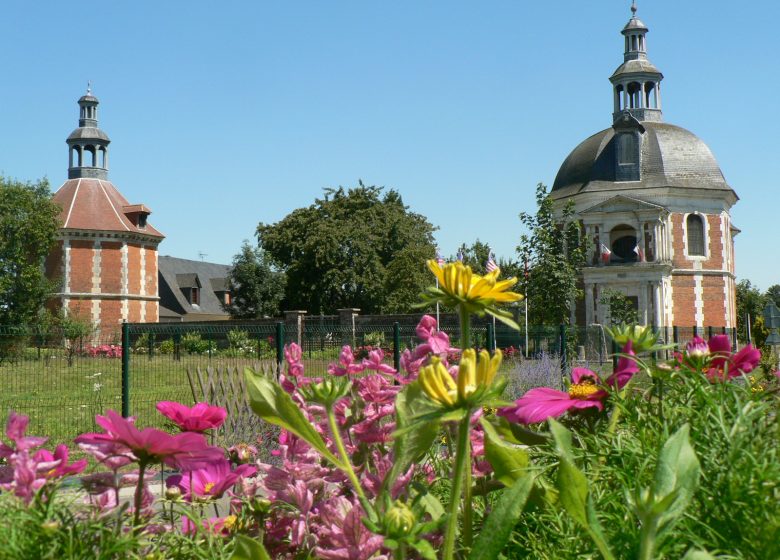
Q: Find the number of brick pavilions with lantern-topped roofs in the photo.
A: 2